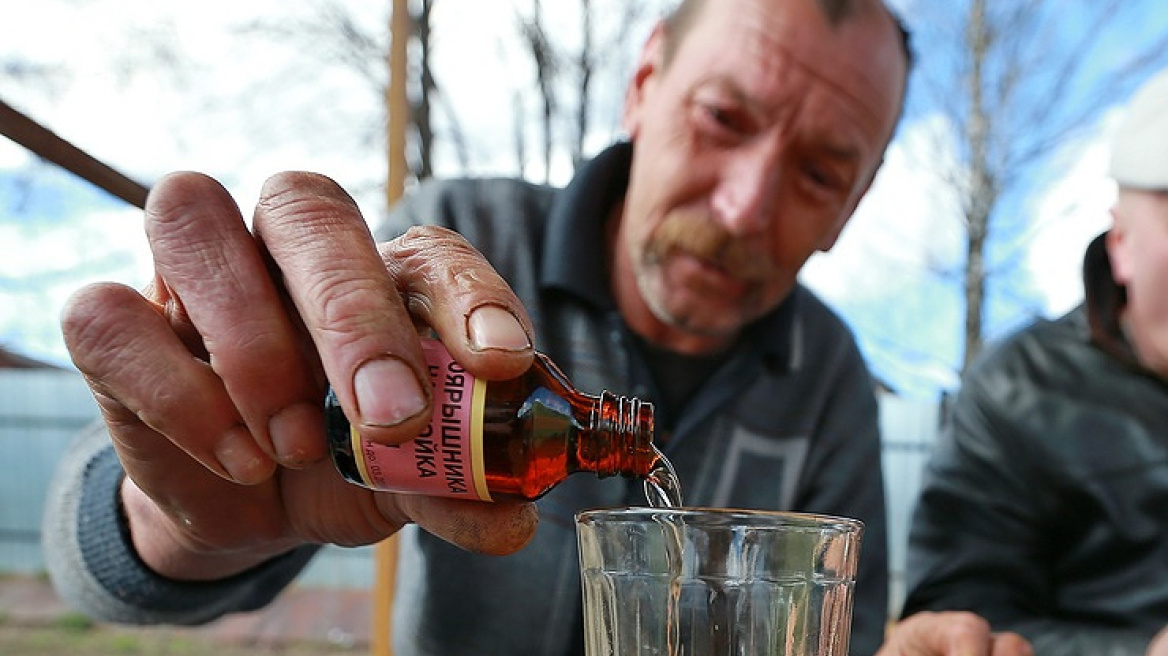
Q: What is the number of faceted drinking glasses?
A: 1